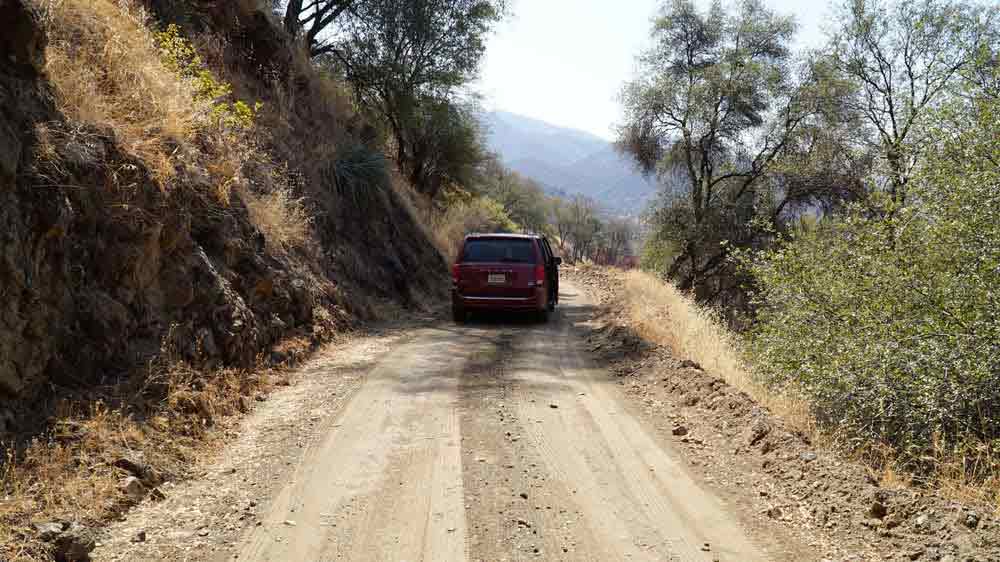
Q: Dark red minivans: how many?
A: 1